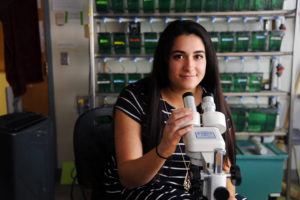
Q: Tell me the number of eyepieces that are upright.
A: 2